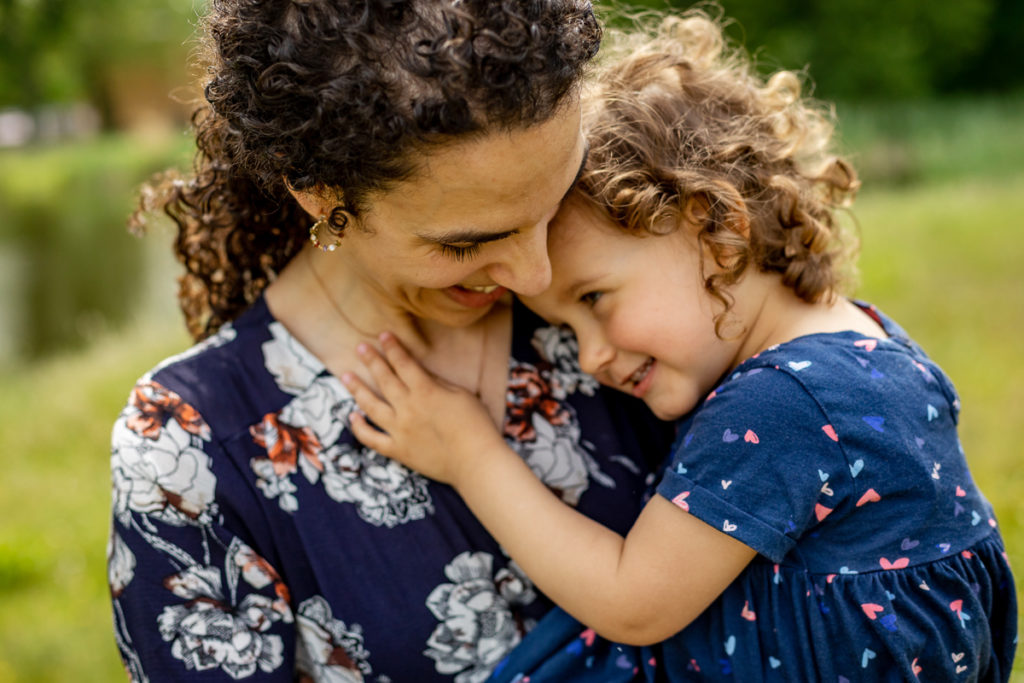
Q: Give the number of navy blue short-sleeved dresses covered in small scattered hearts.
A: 1